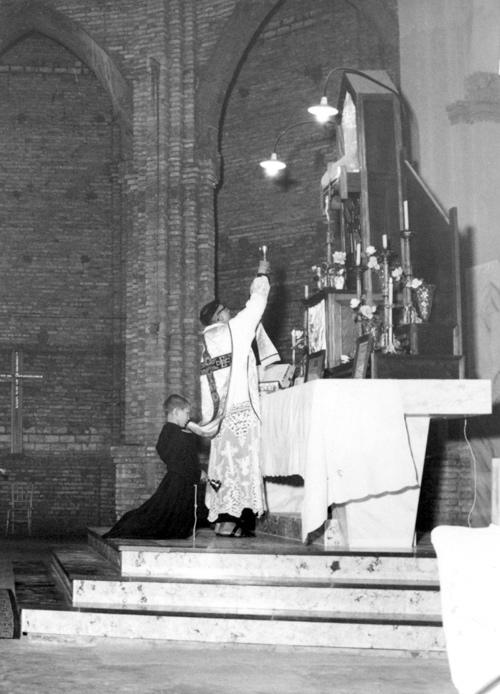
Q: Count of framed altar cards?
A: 2